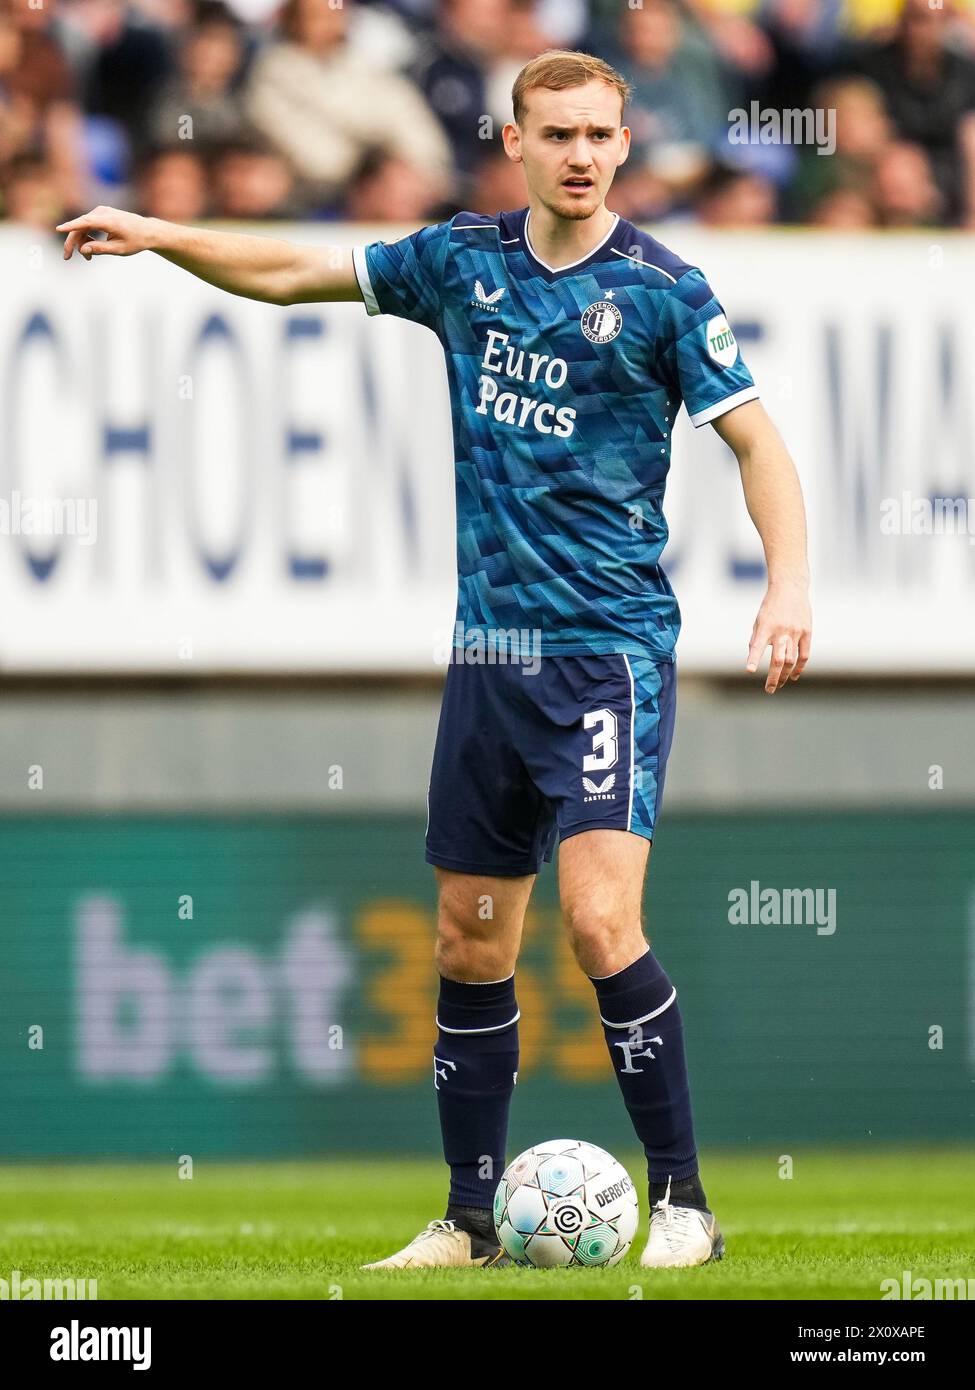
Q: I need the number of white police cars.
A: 0